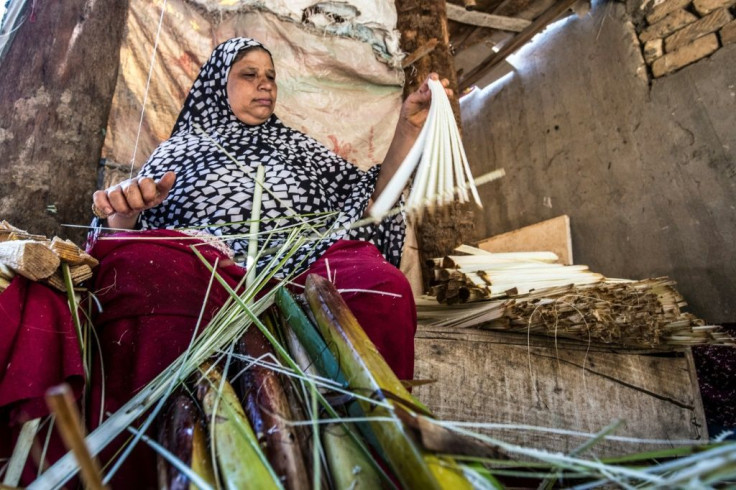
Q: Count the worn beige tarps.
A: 1